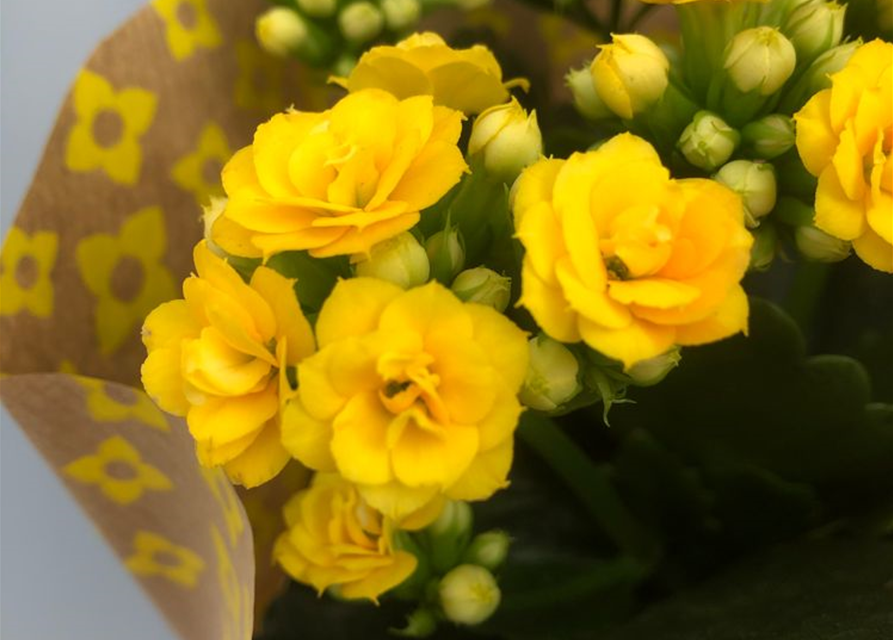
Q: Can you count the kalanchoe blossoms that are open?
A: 7